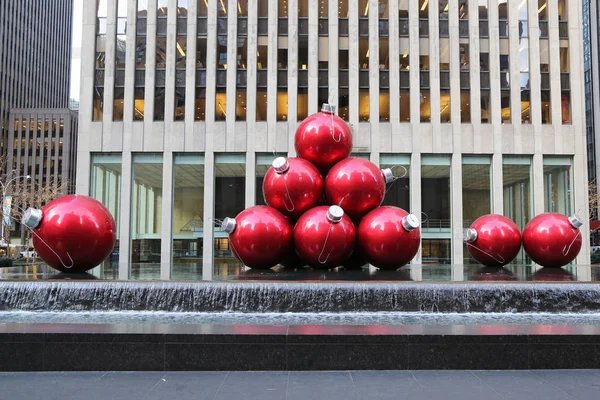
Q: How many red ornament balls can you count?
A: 9